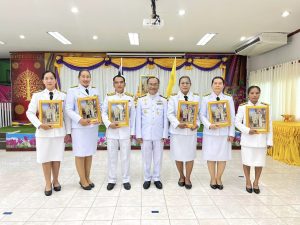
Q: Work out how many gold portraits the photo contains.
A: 6